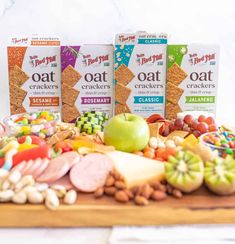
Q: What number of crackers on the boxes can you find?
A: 12